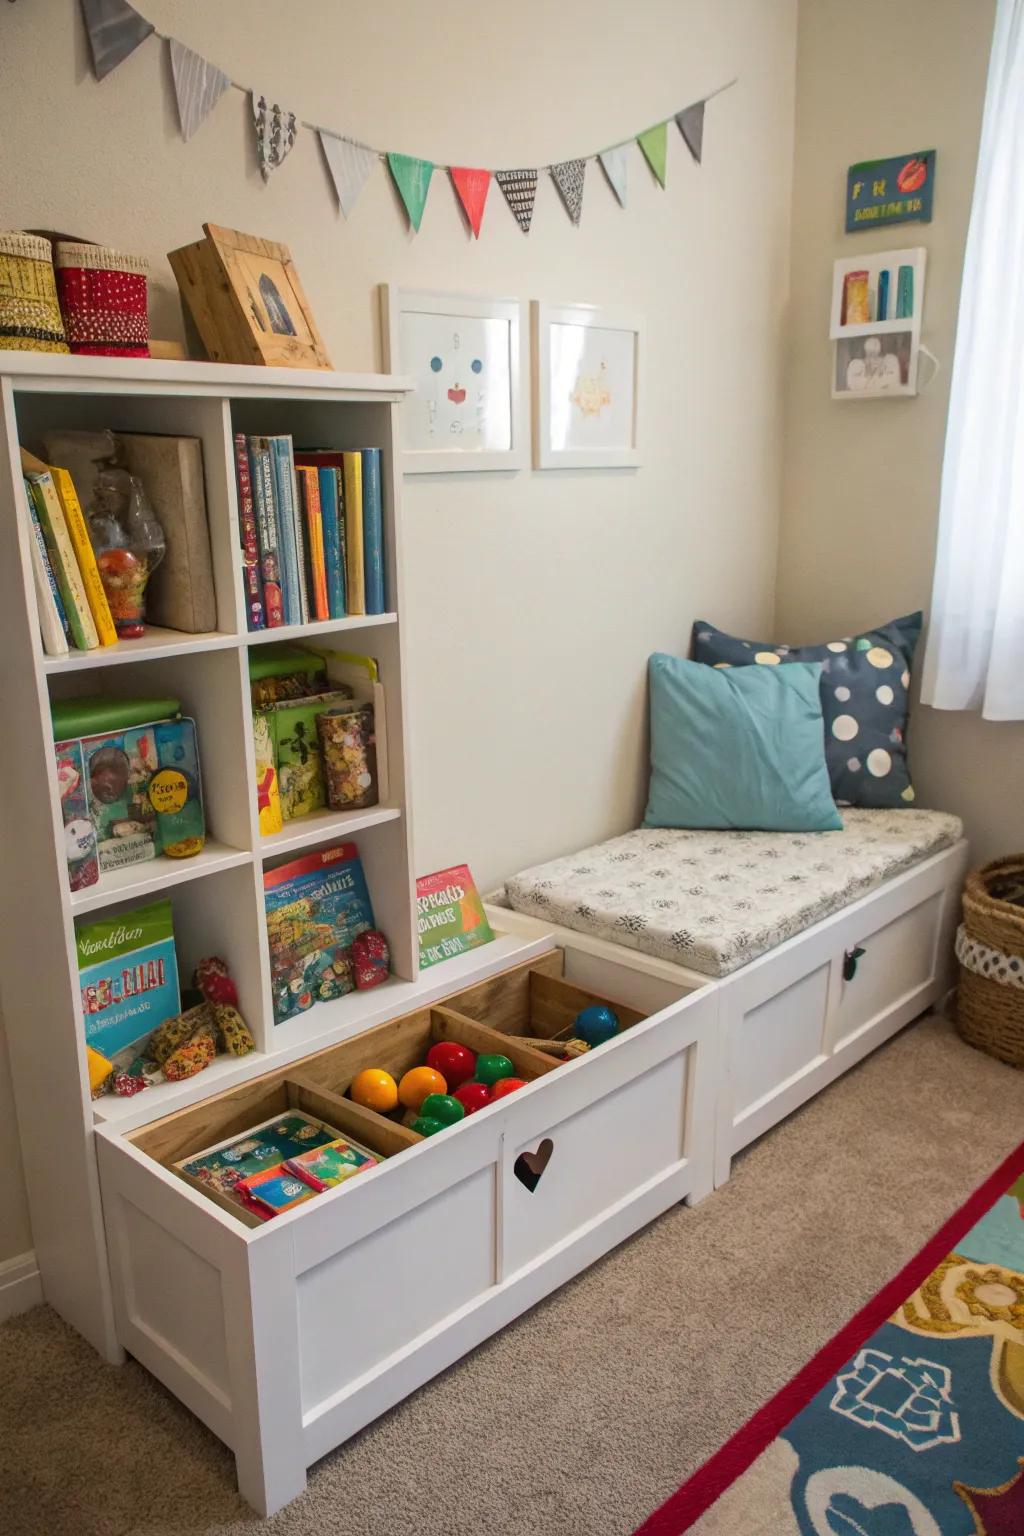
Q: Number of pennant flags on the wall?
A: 11